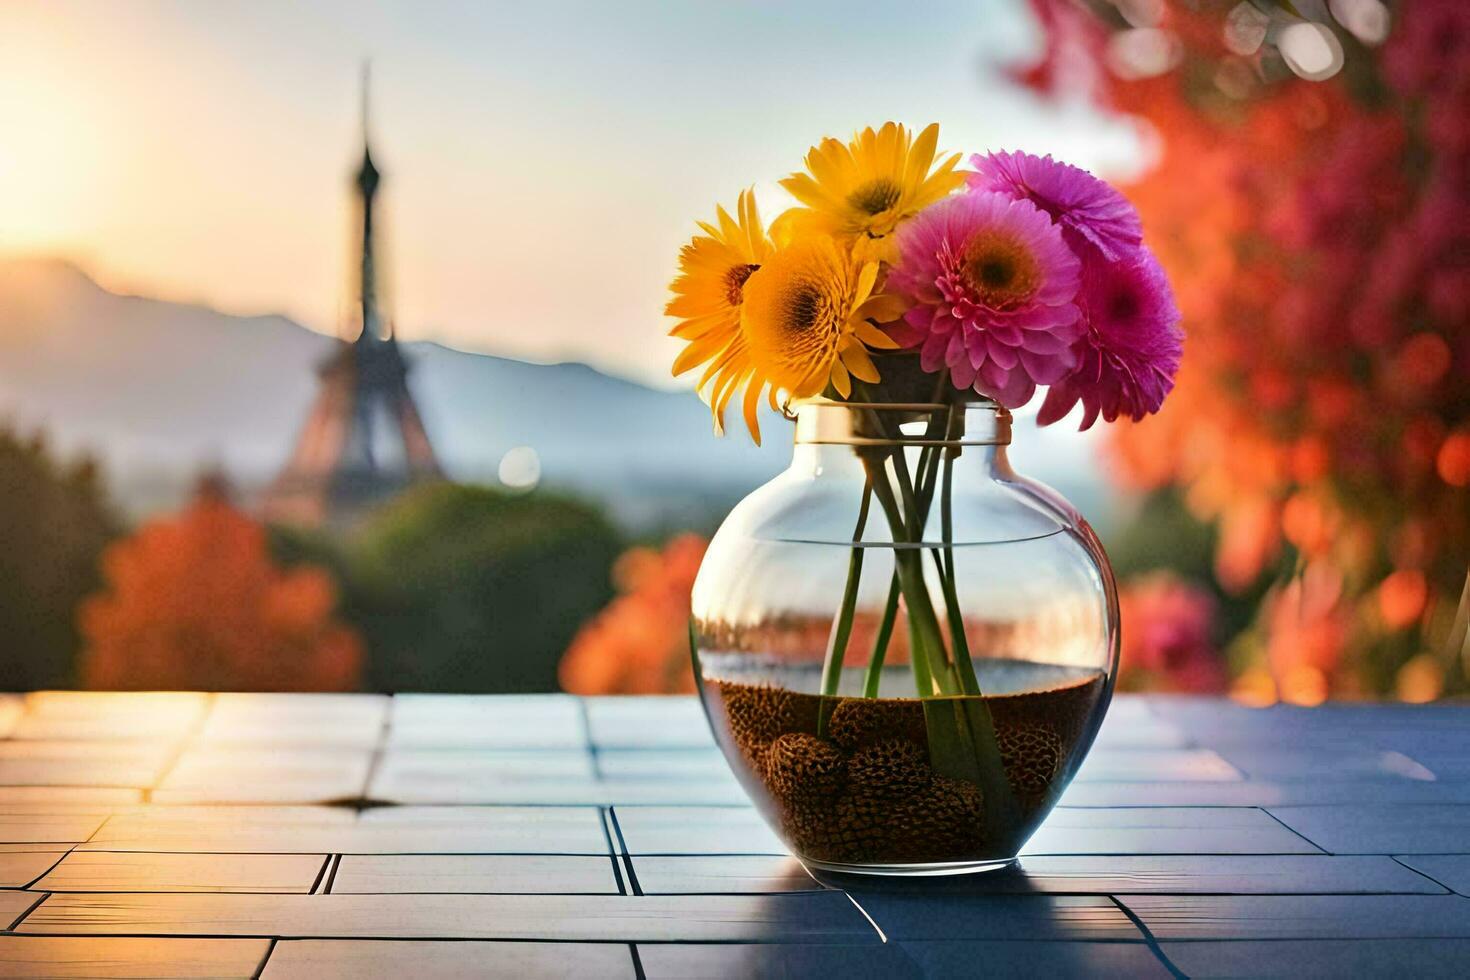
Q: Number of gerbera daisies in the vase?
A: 6